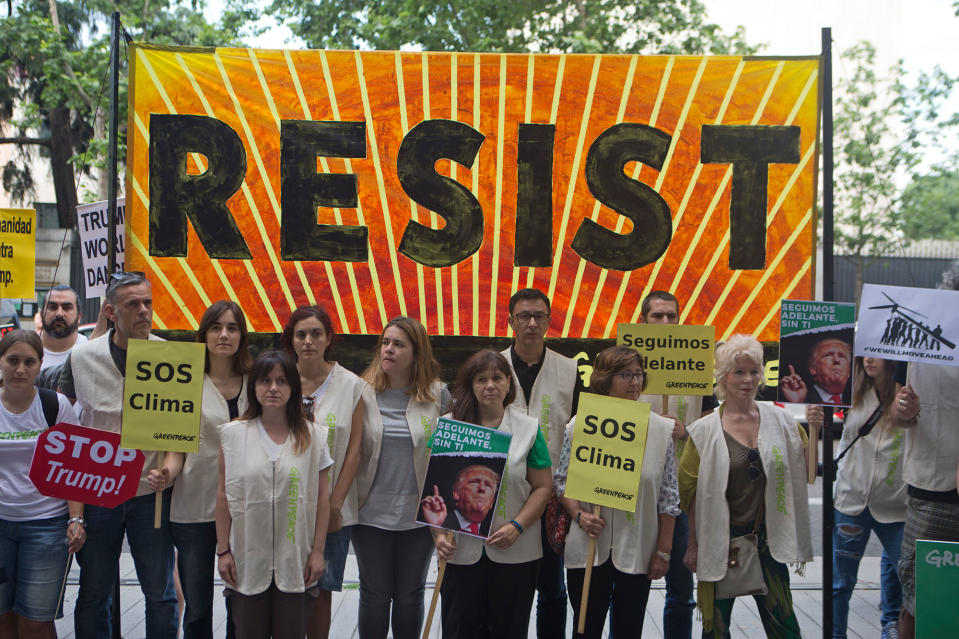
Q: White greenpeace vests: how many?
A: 12